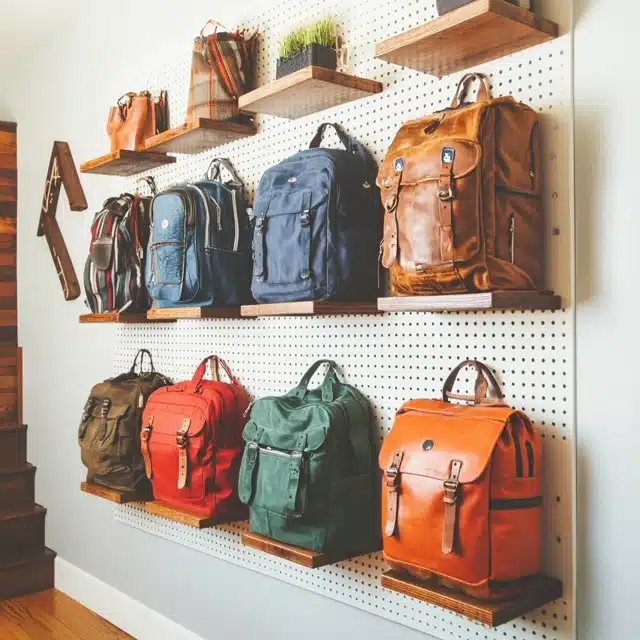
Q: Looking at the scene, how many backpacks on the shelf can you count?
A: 8